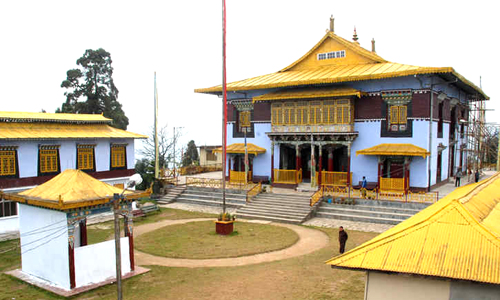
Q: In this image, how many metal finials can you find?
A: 3